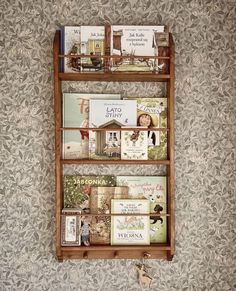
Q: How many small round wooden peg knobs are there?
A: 3